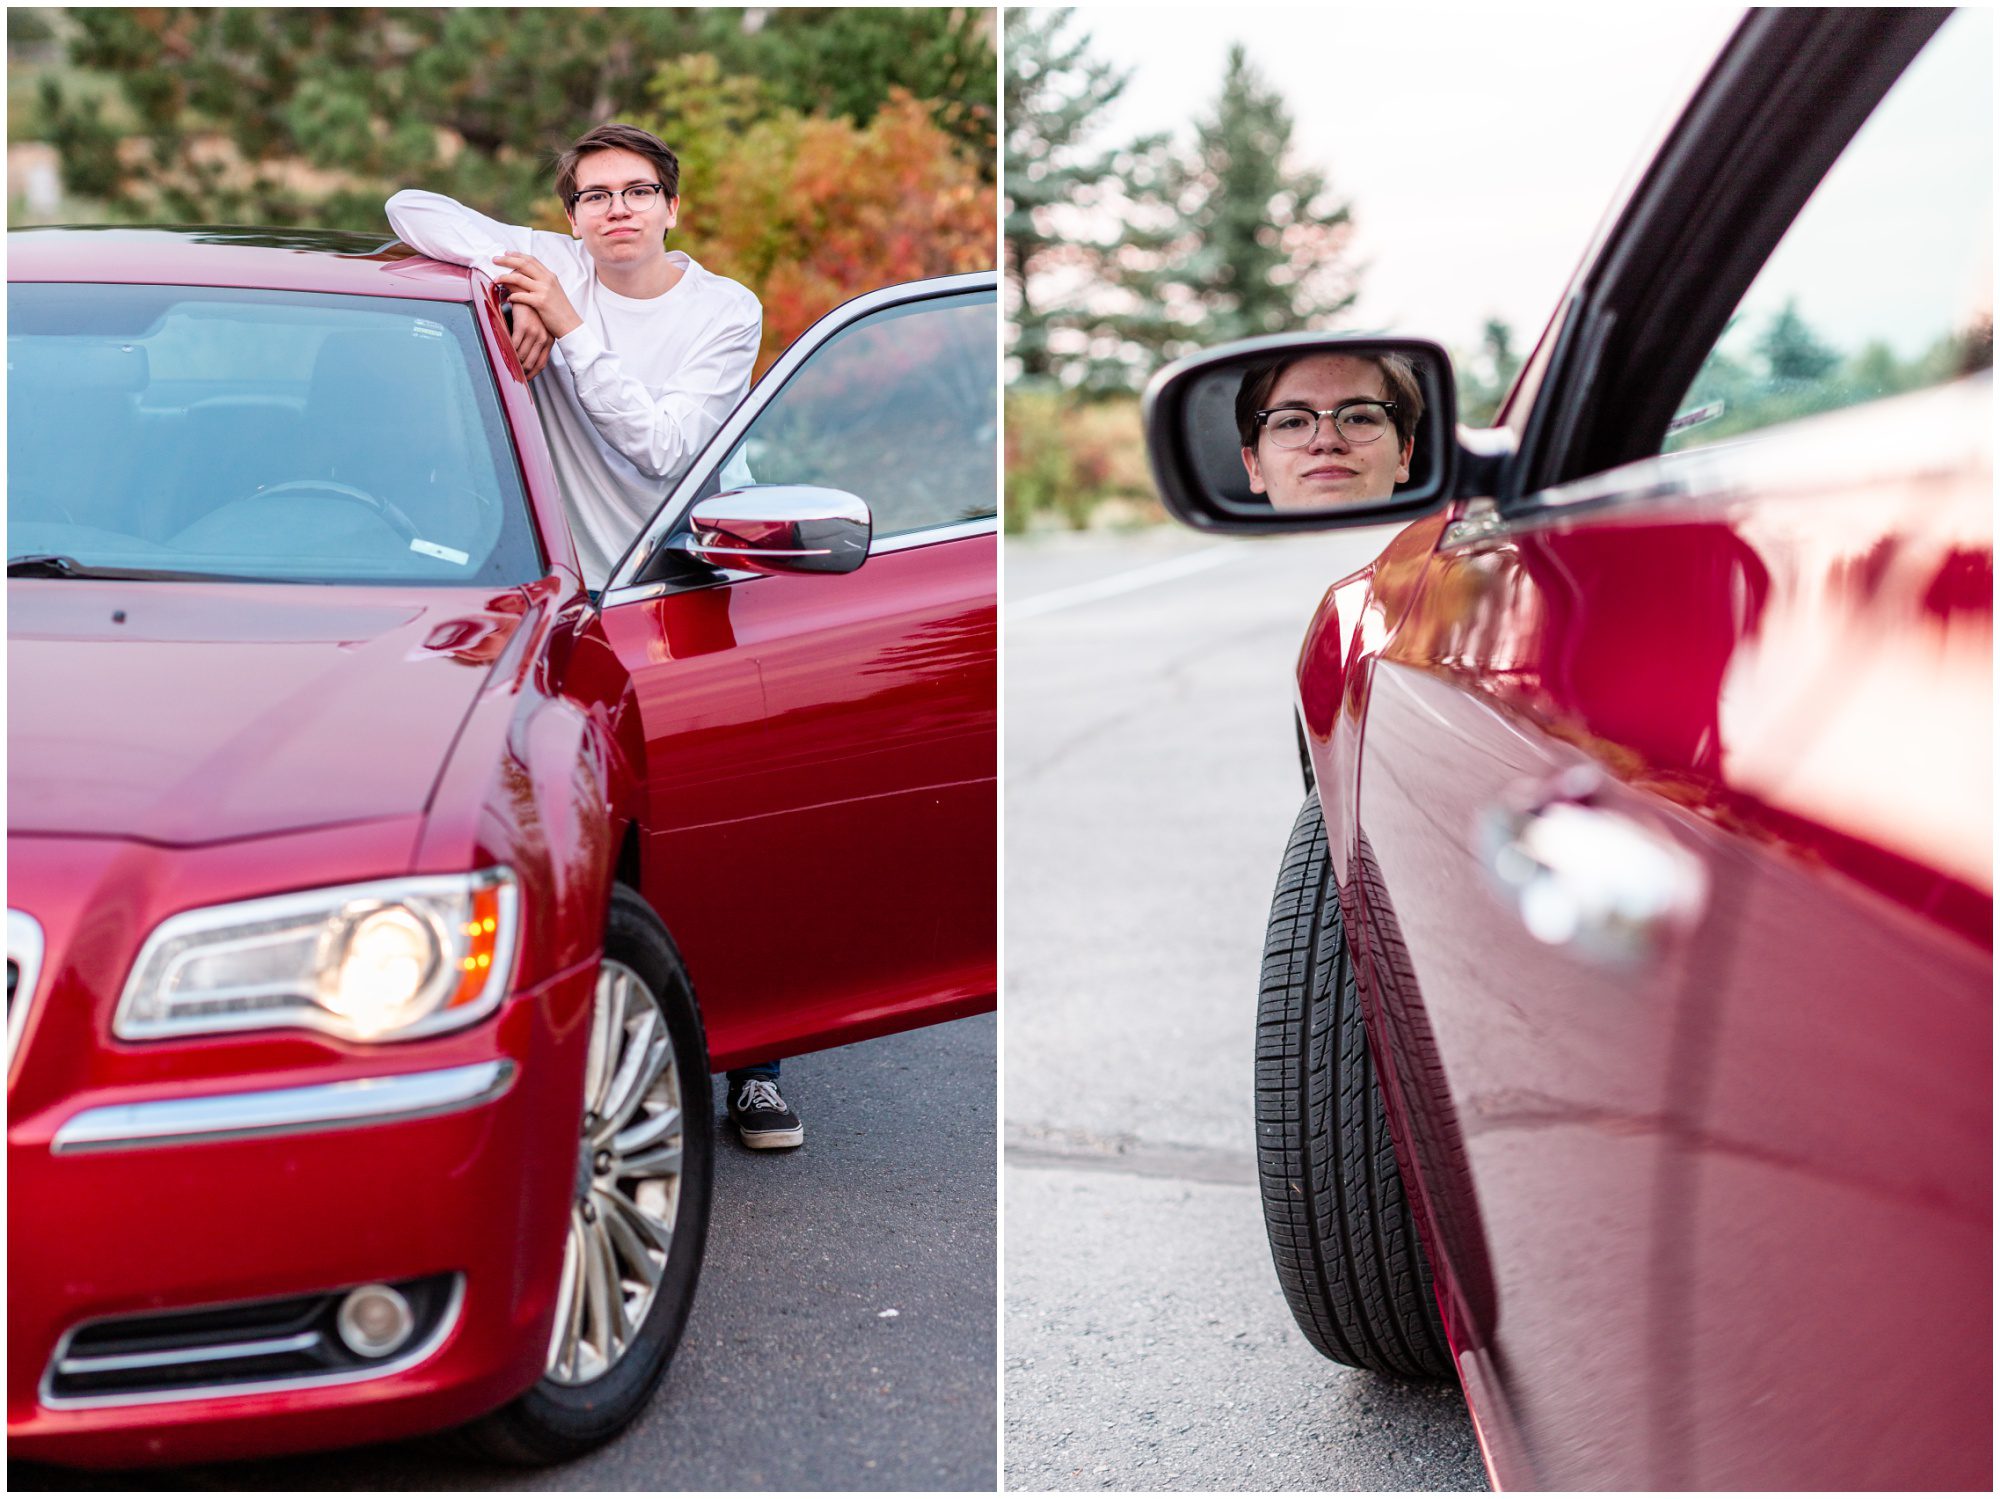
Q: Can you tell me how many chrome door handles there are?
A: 1